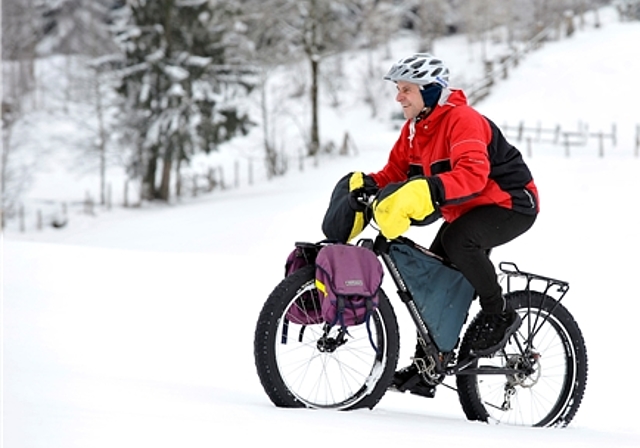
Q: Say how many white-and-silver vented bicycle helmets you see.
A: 1